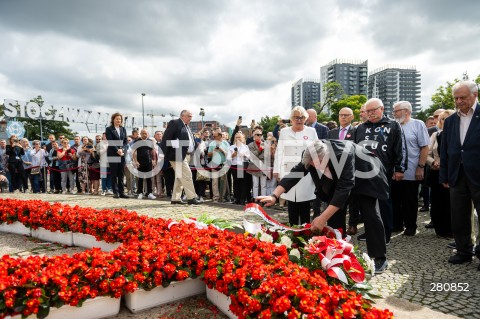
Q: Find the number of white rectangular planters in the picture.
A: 6